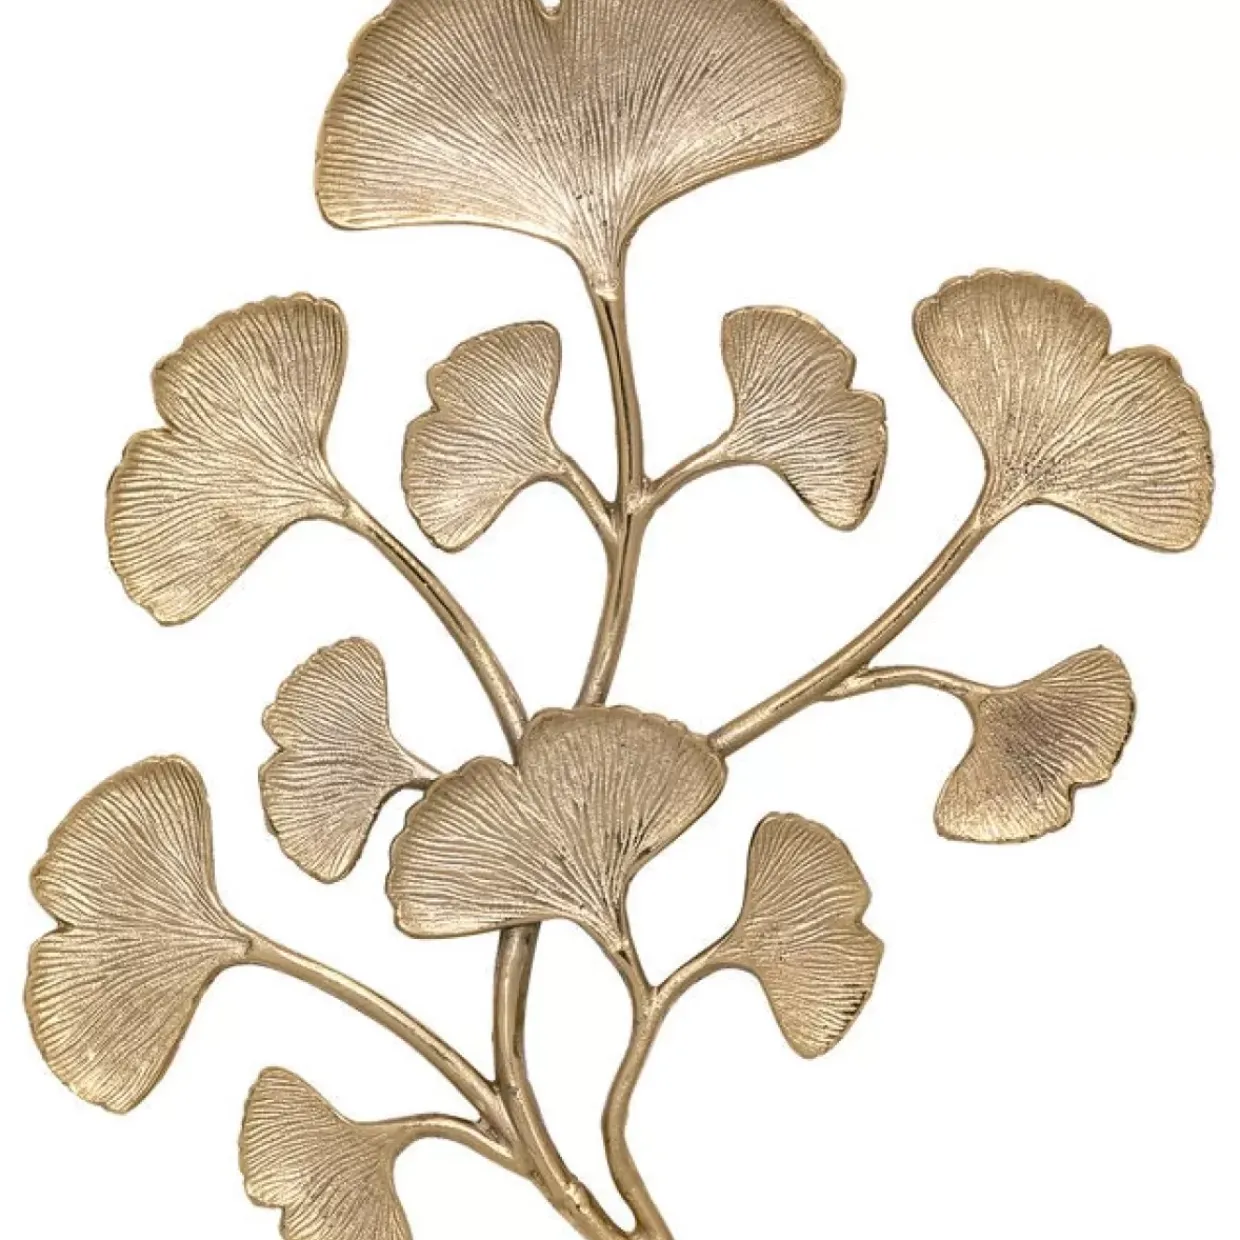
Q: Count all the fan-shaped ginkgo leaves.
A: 11